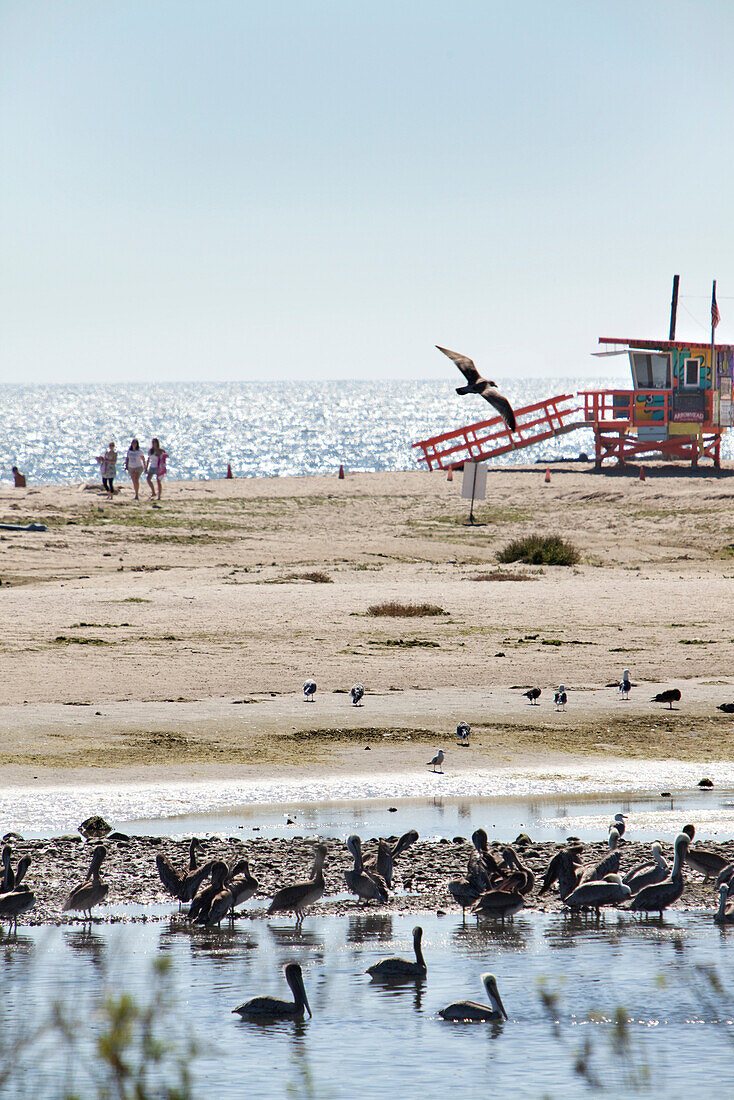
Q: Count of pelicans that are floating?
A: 3